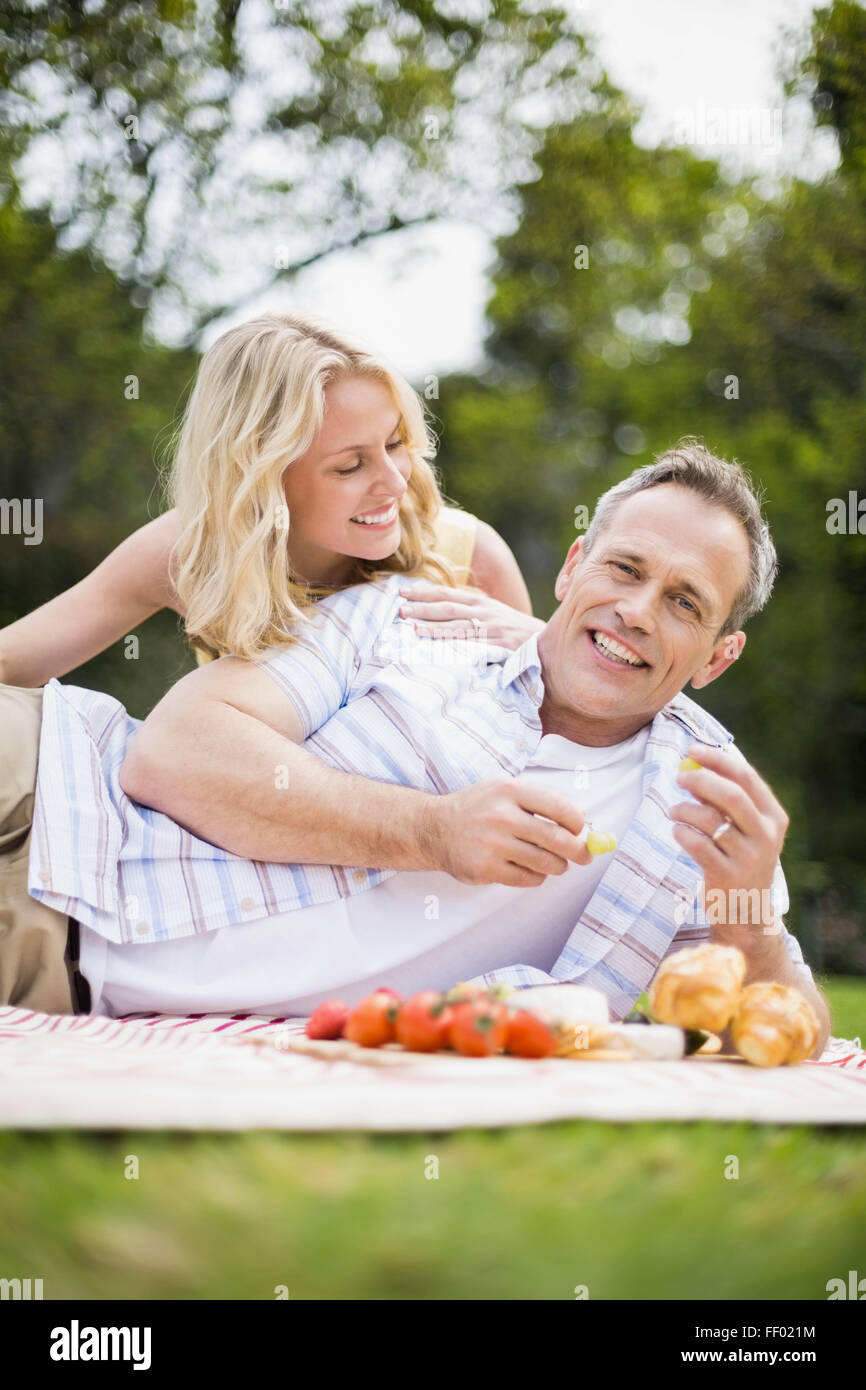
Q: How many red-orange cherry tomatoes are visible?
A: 4